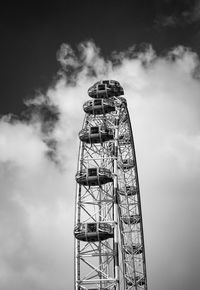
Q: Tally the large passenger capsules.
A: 5